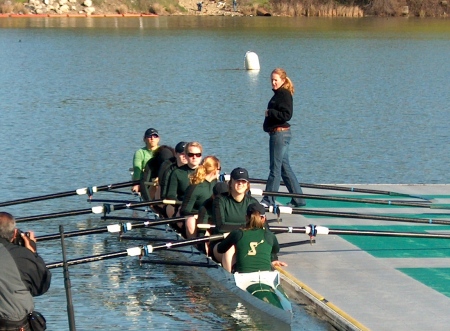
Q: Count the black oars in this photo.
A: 8